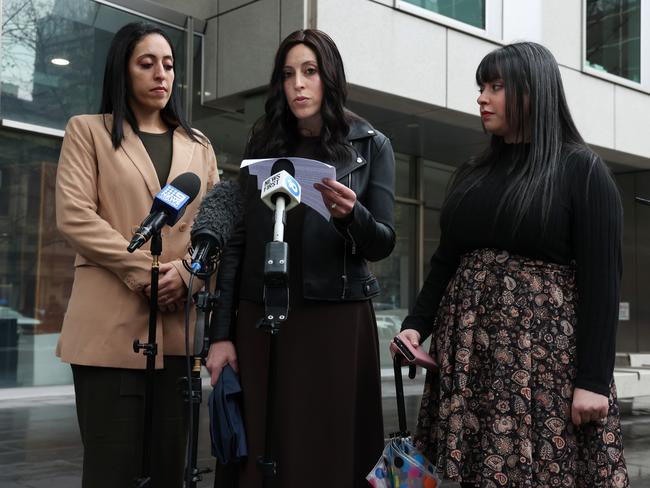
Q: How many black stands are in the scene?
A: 3